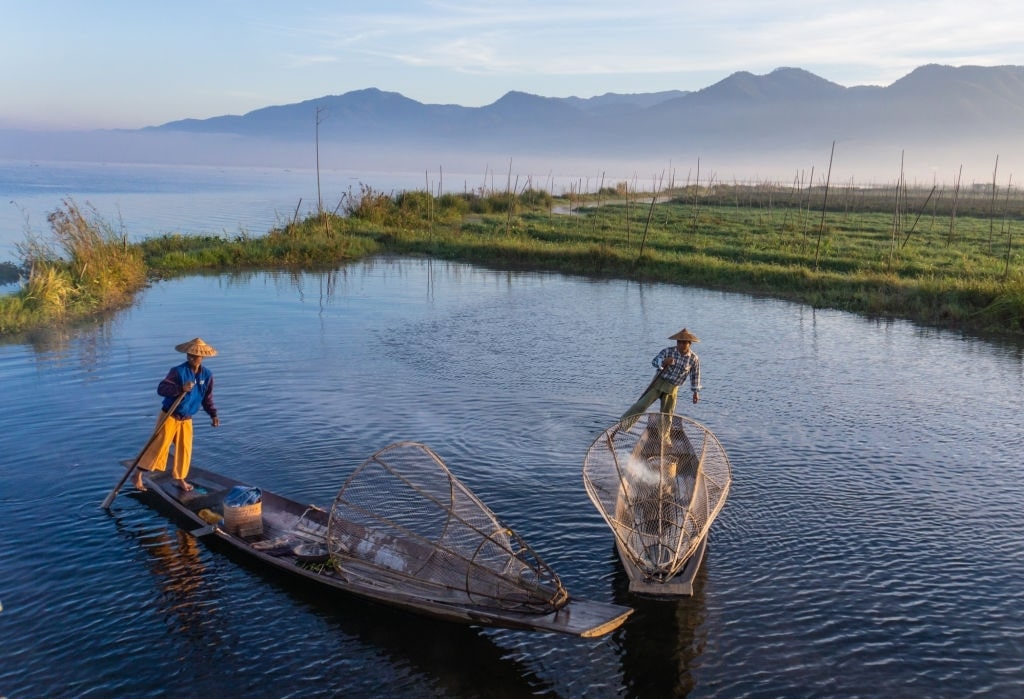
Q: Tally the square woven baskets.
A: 1